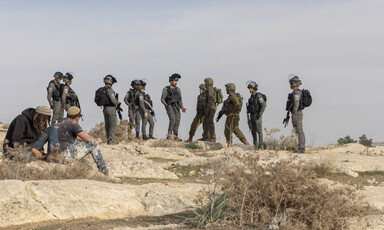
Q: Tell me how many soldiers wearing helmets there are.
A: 11